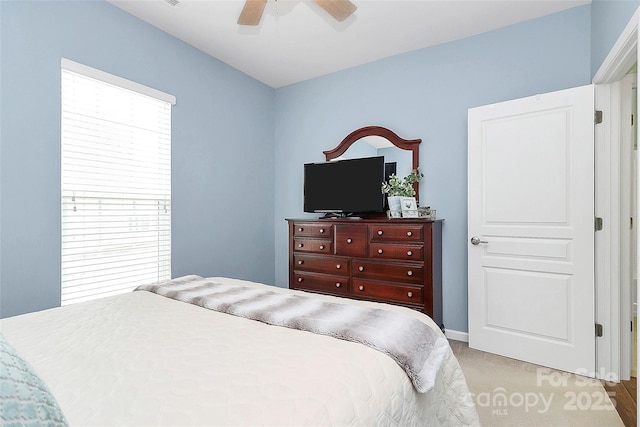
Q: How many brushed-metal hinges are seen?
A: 3